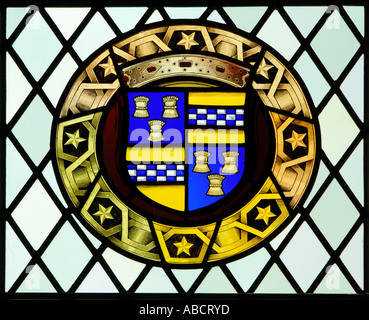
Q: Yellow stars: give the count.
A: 8